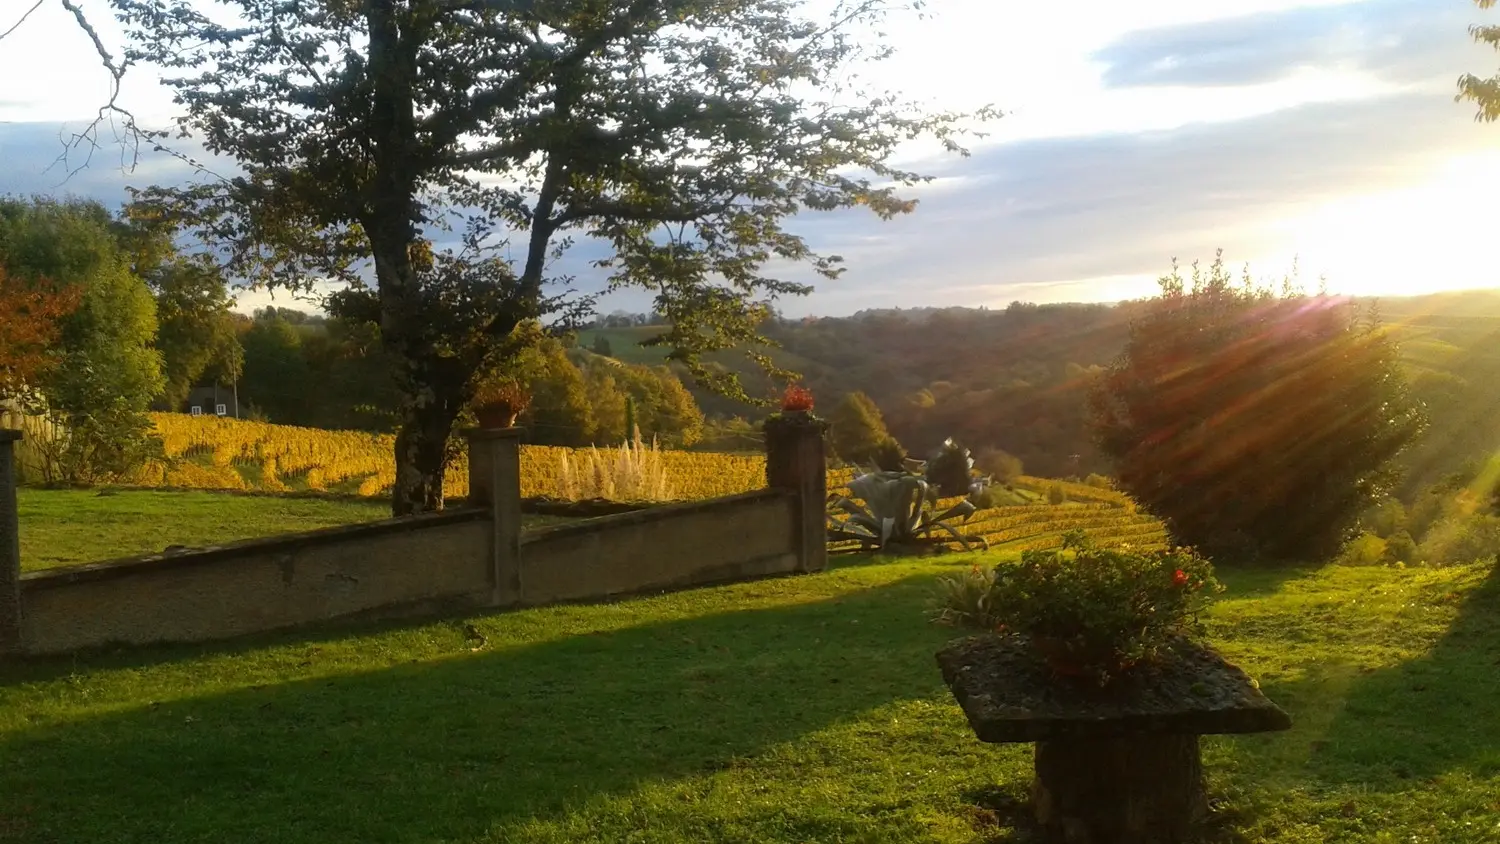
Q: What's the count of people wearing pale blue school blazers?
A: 0